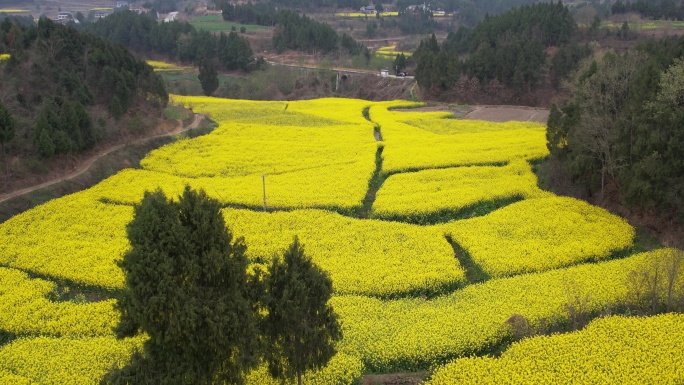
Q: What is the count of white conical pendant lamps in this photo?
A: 0